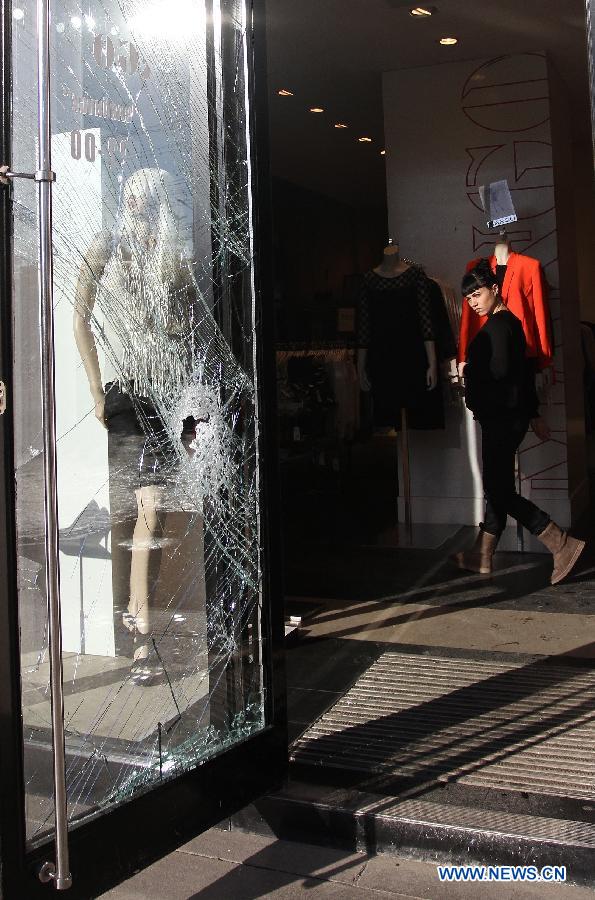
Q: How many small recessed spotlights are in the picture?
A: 7